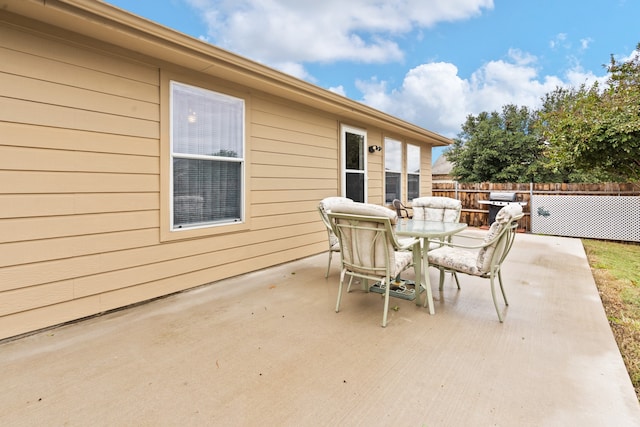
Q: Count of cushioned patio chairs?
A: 4